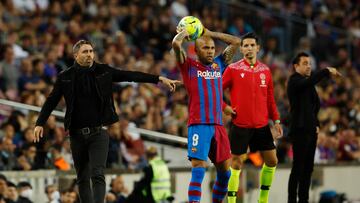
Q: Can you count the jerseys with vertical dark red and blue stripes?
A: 1